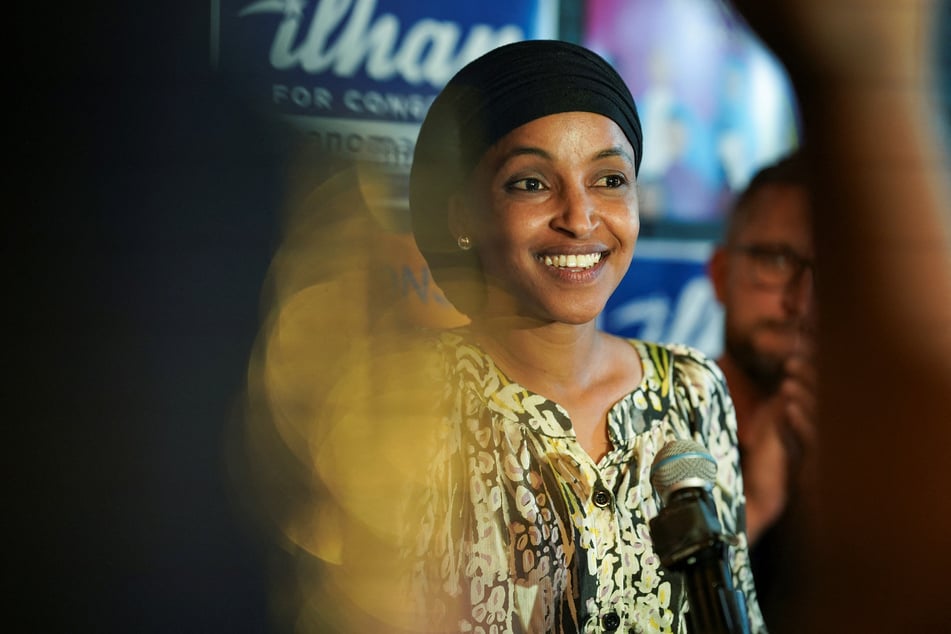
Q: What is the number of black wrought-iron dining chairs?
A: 0